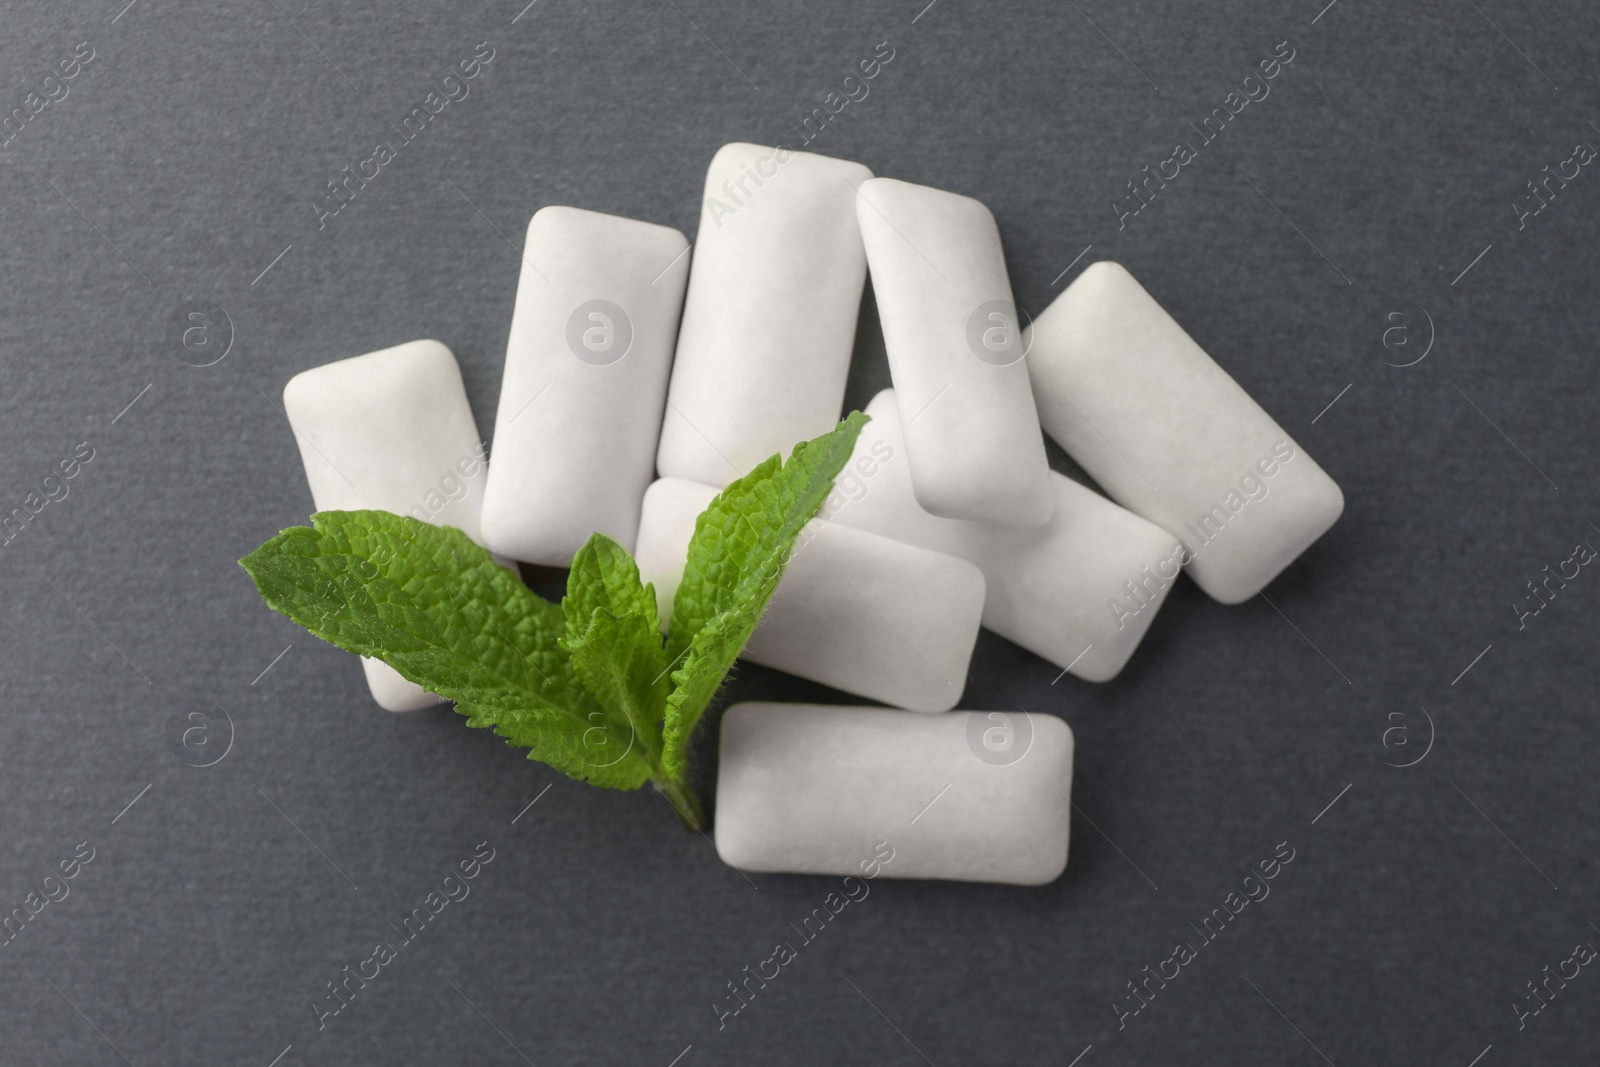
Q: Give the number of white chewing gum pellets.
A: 8